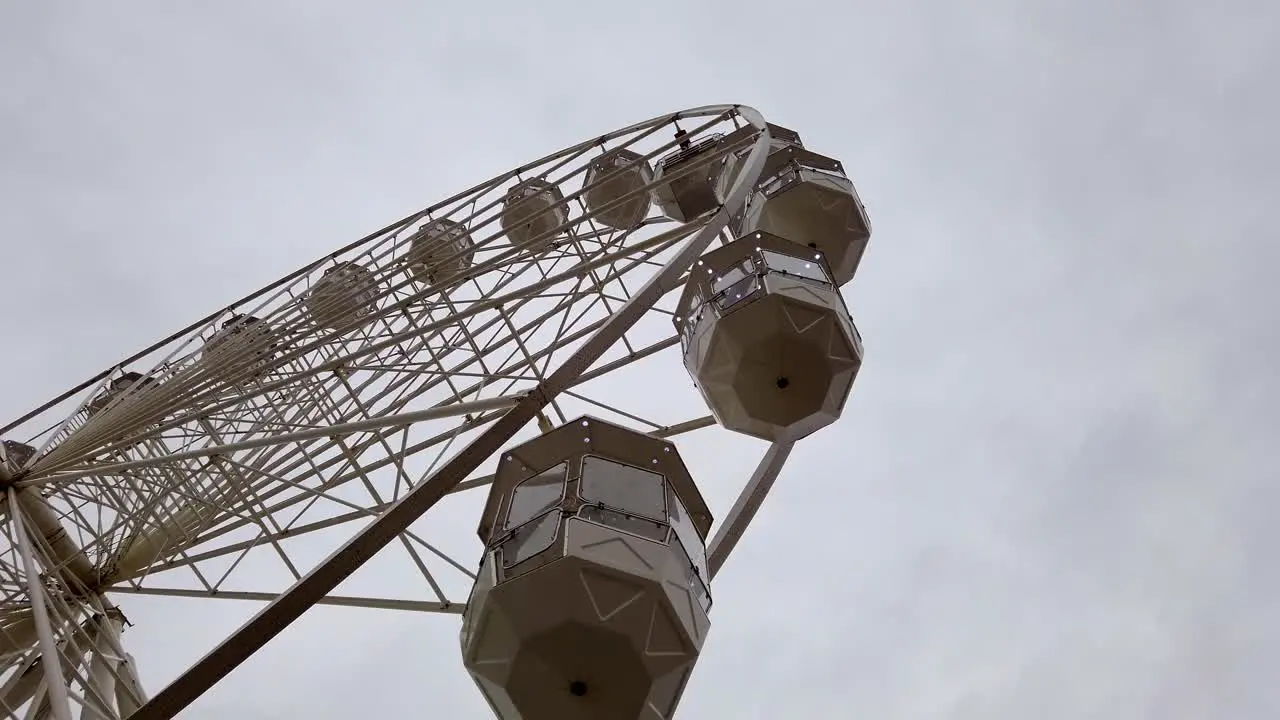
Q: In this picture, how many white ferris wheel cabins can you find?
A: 12